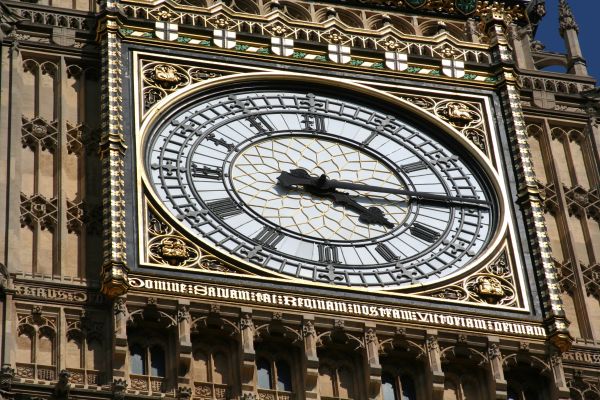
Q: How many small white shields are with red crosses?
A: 6